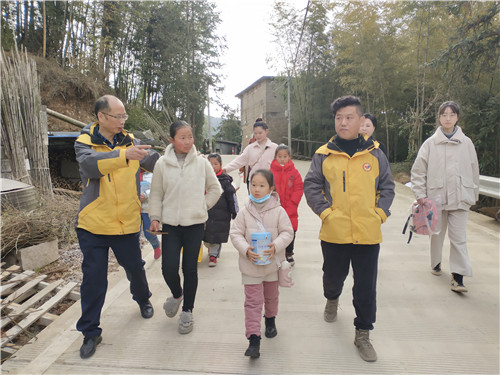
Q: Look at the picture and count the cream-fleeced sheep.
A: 0